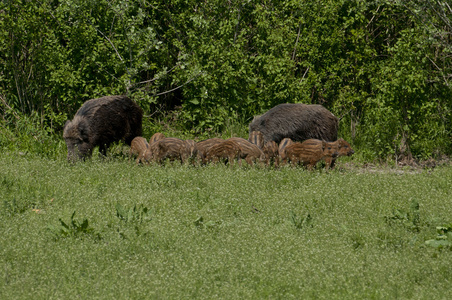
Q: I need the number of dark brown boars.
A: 2